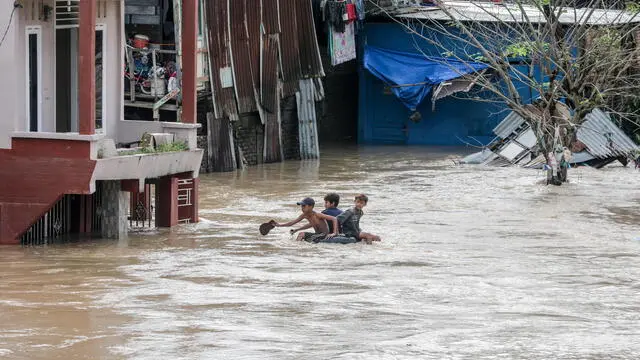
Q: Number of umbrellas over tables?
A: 0